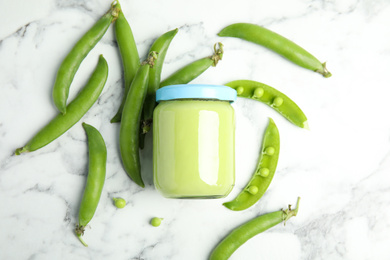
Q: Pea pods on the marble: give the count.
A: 11